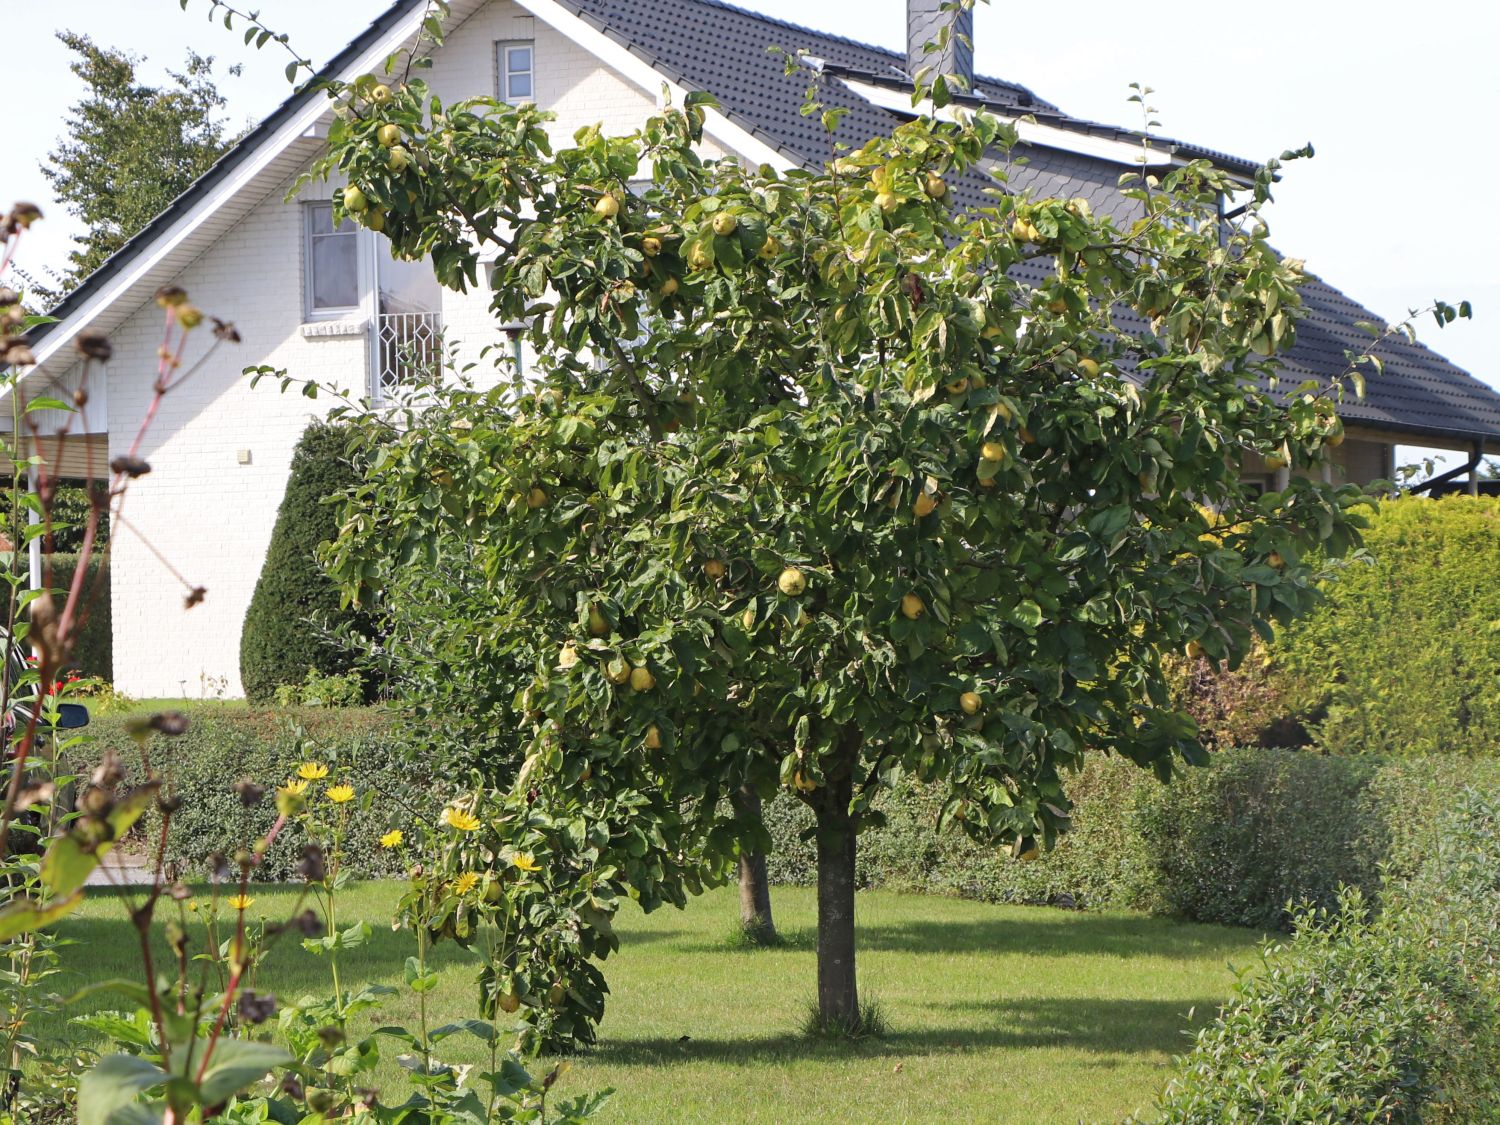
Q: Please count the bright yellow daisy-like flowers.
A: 8